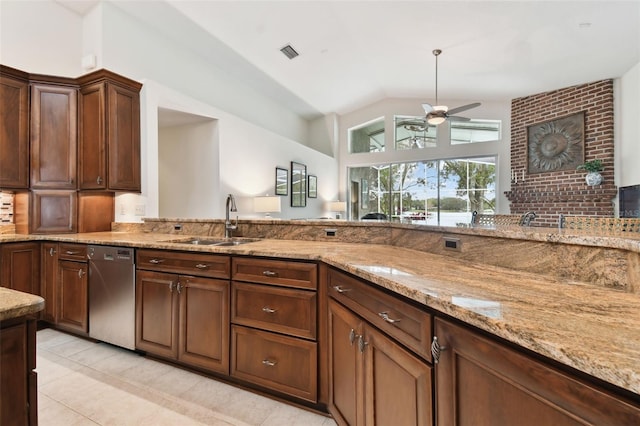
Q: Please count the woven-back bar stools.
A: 2